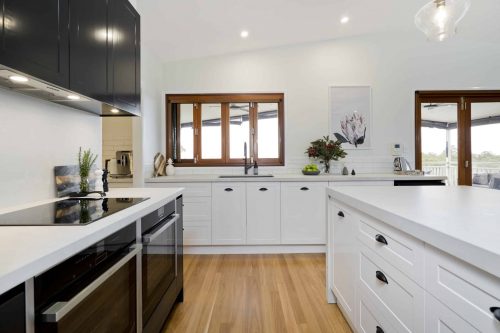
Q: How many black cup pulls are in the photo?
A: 8